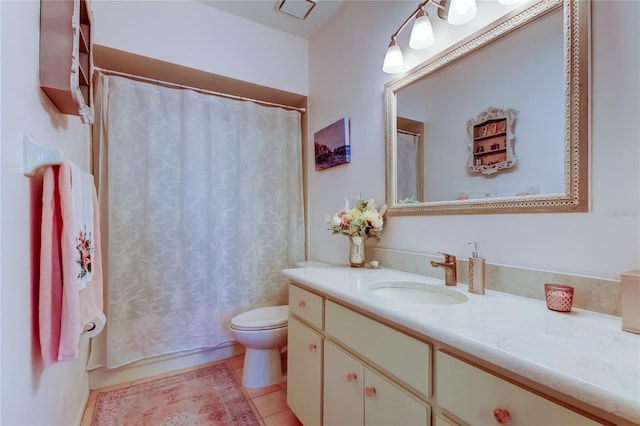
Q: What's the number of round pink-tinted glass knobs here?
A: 5